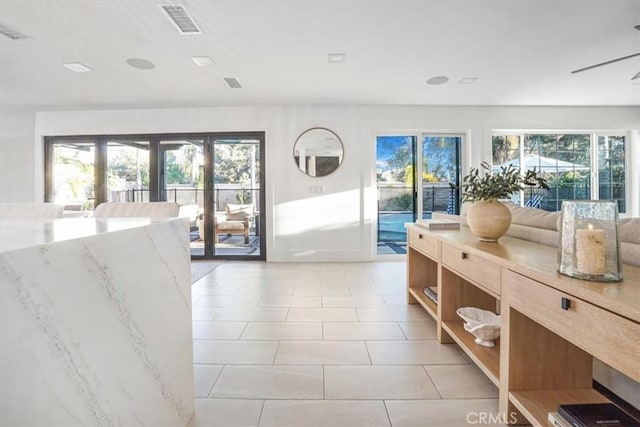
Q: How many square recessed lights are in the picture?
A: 4